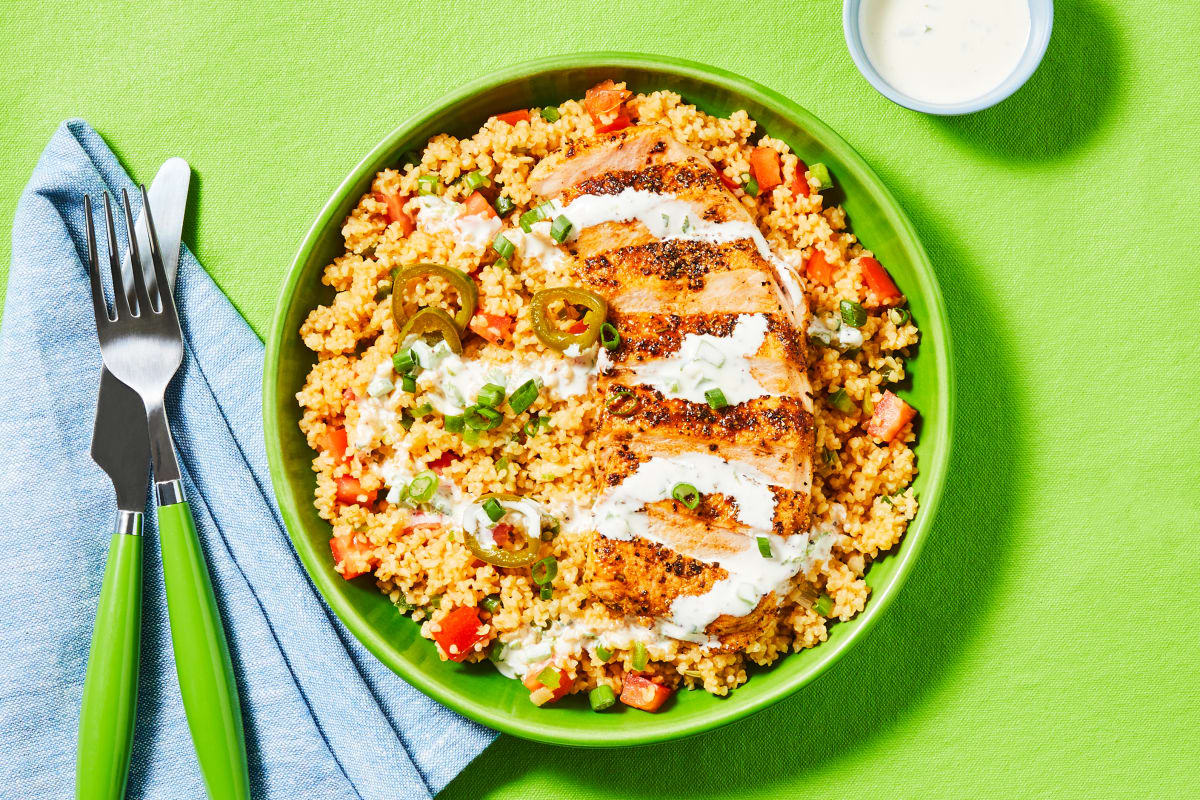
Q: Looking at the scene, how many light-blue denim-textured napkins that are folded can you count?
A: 1